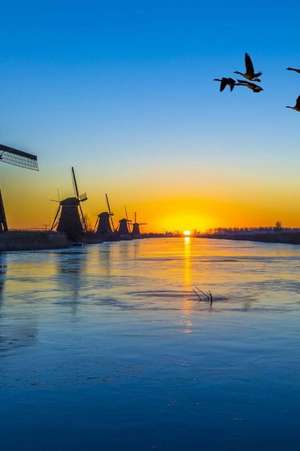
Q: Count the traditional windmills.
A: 5